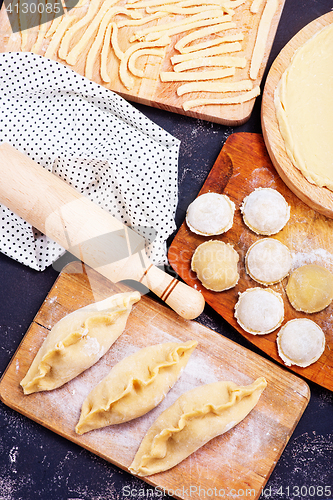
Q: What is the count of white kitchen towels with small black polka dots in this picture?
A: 1